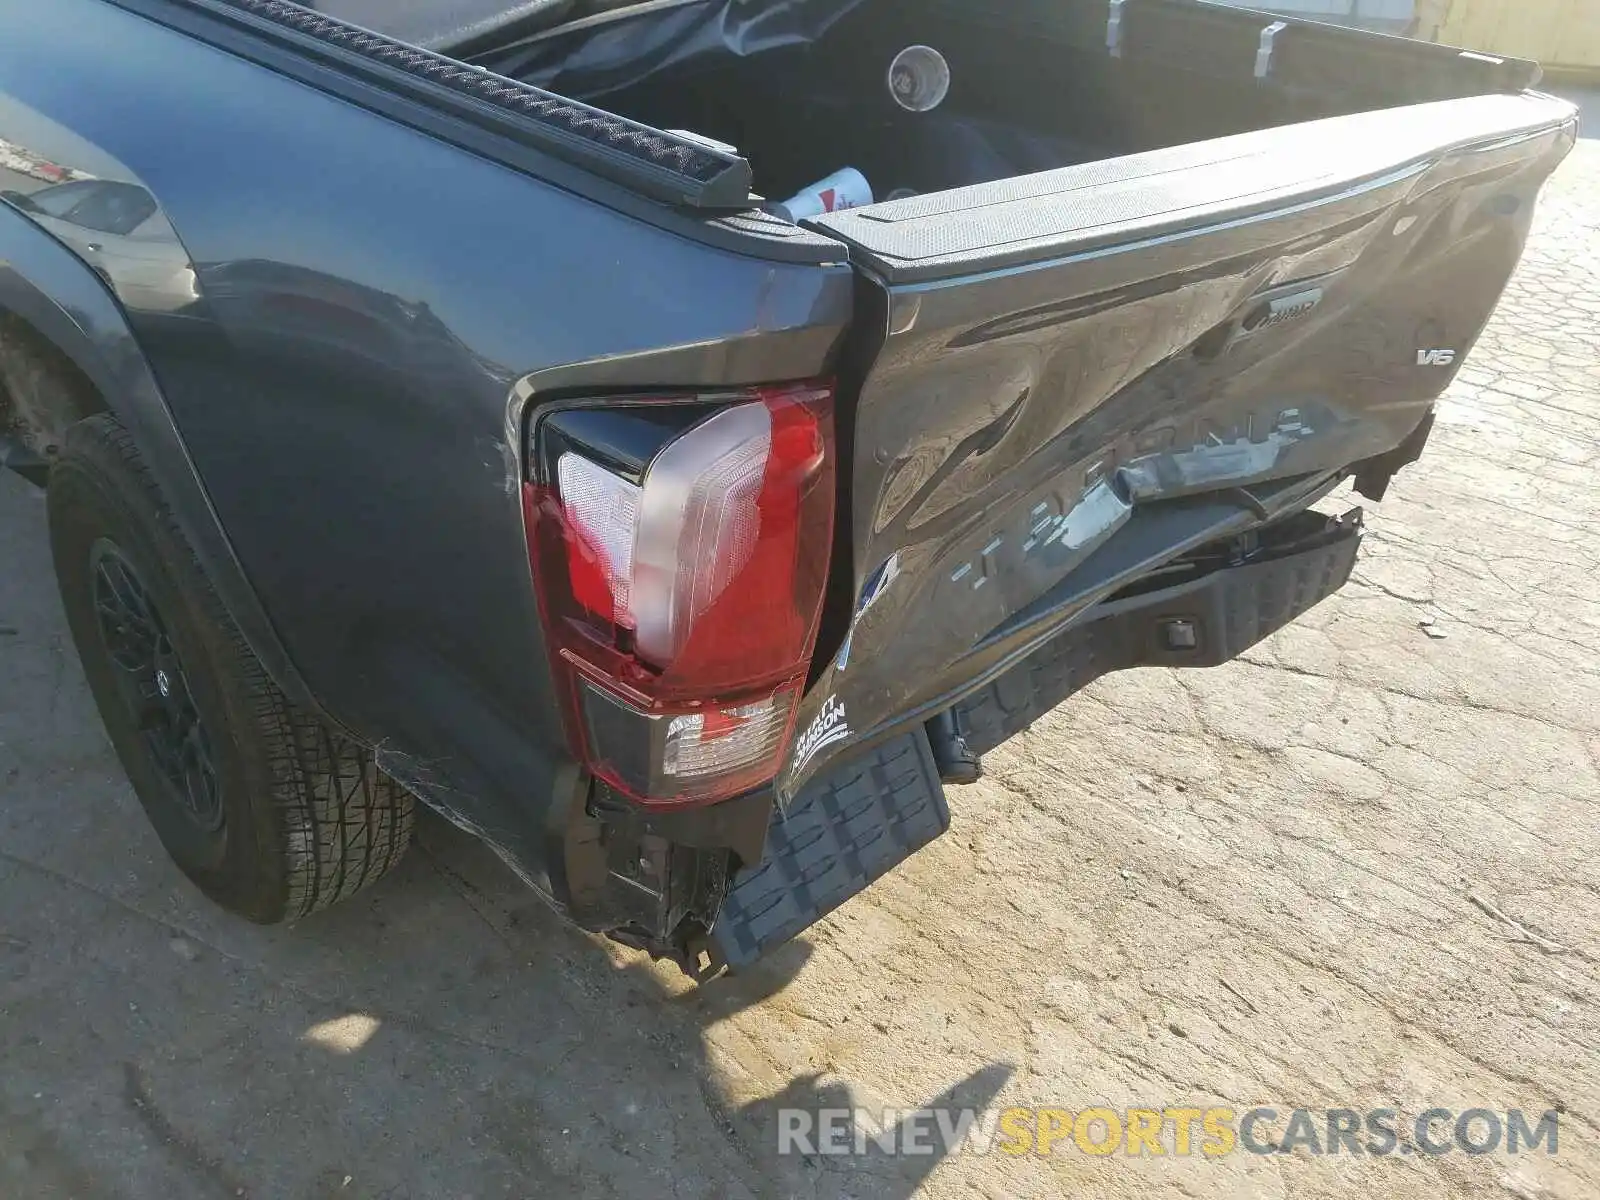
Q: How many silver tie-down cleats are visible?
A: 2